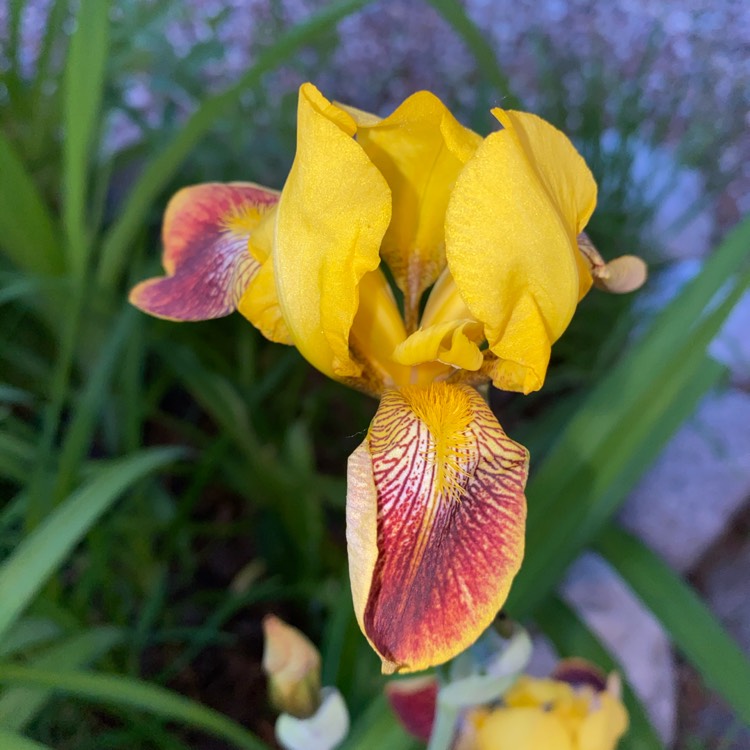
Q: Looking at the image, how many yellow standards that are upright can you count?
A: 3